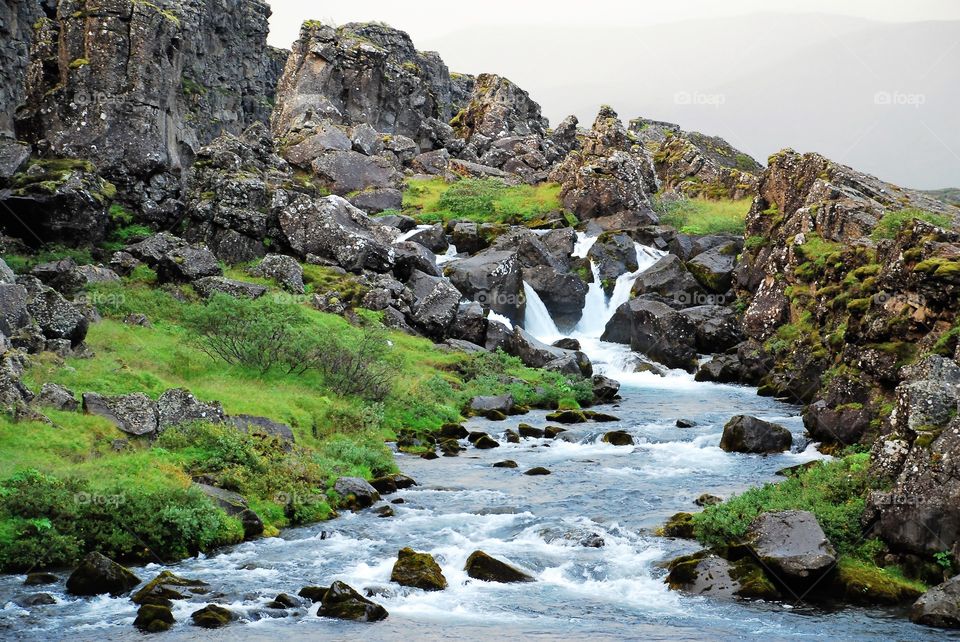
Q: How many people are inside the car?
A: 0